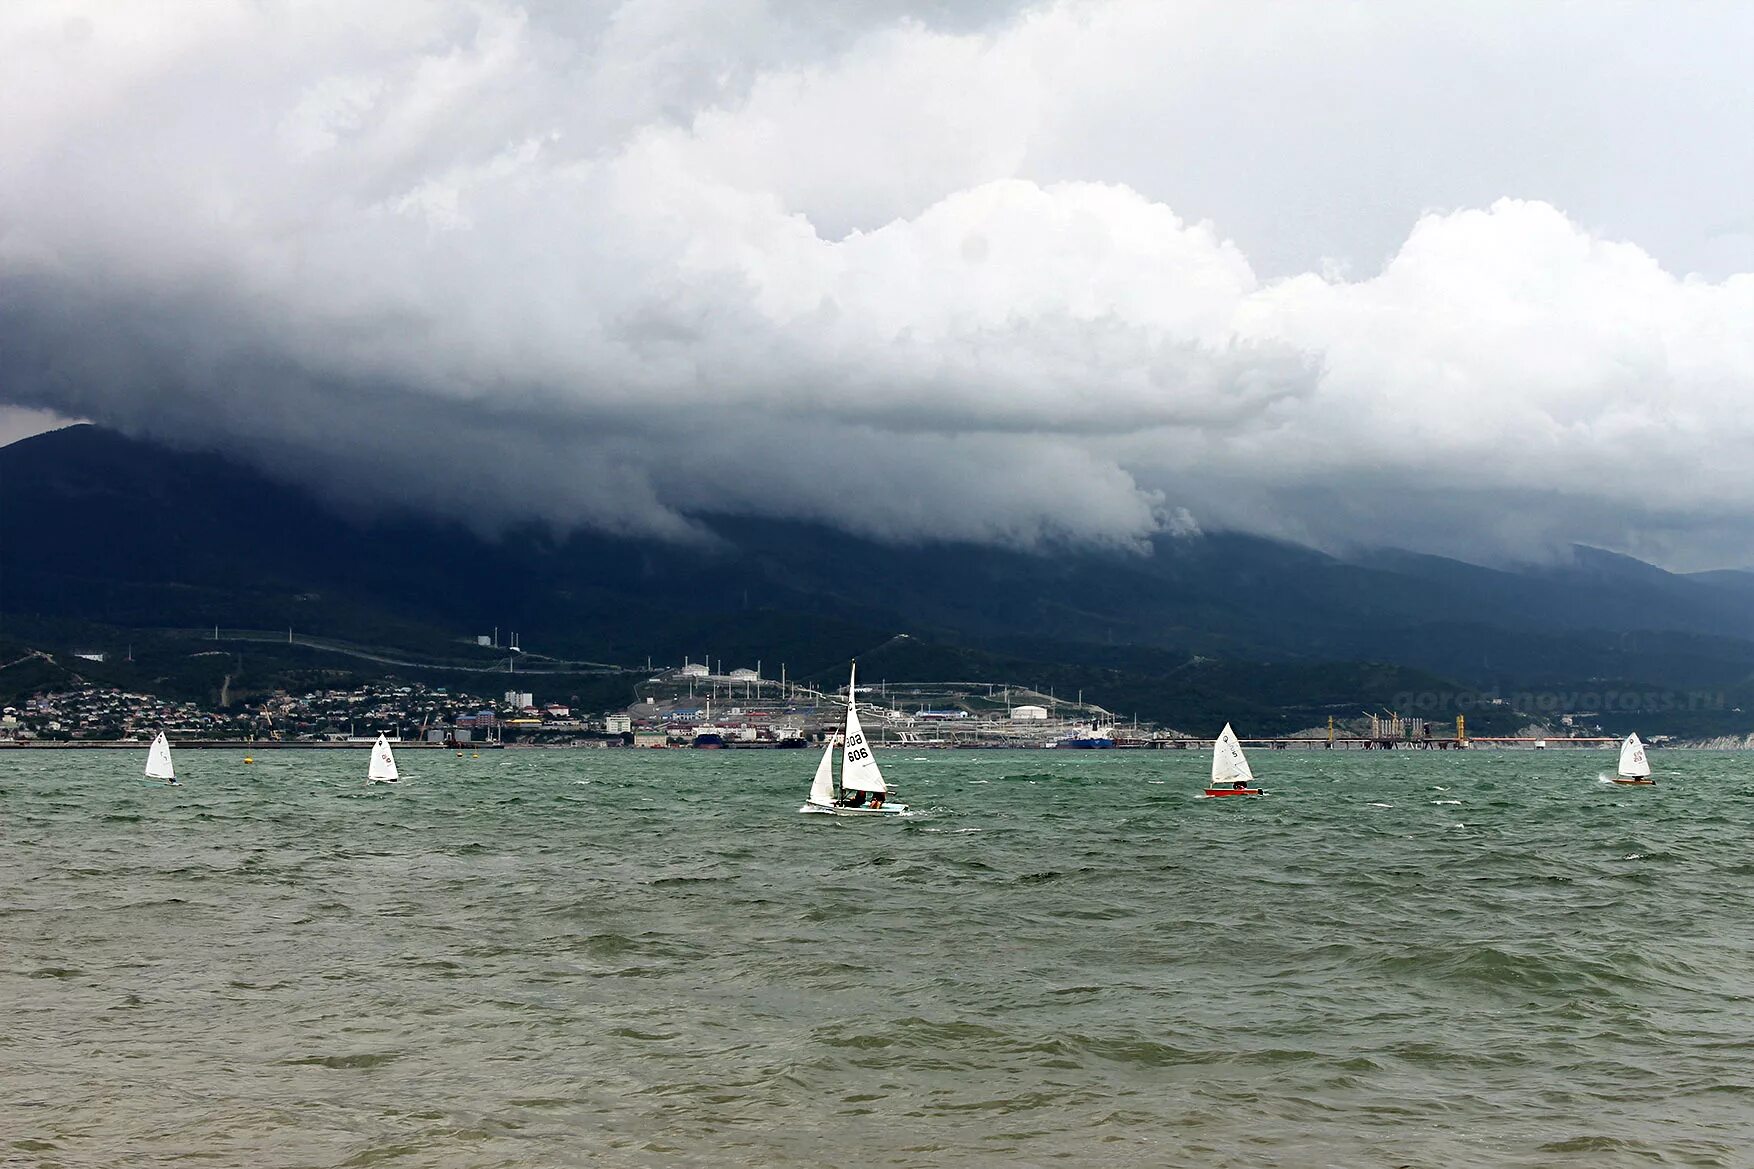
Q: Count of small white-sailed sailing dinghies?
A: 5